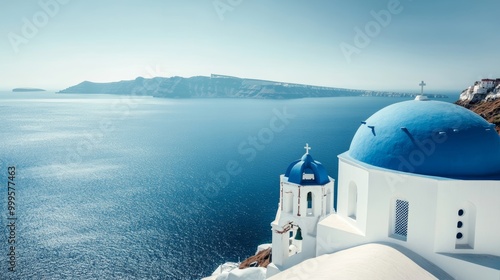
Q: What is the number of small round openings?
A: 3